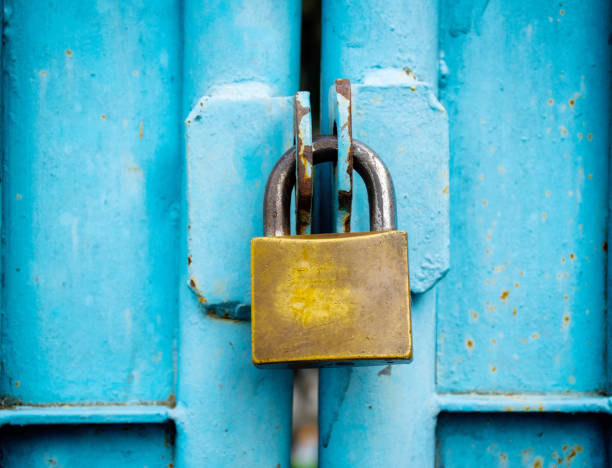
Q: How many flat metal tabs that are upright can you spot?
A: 2